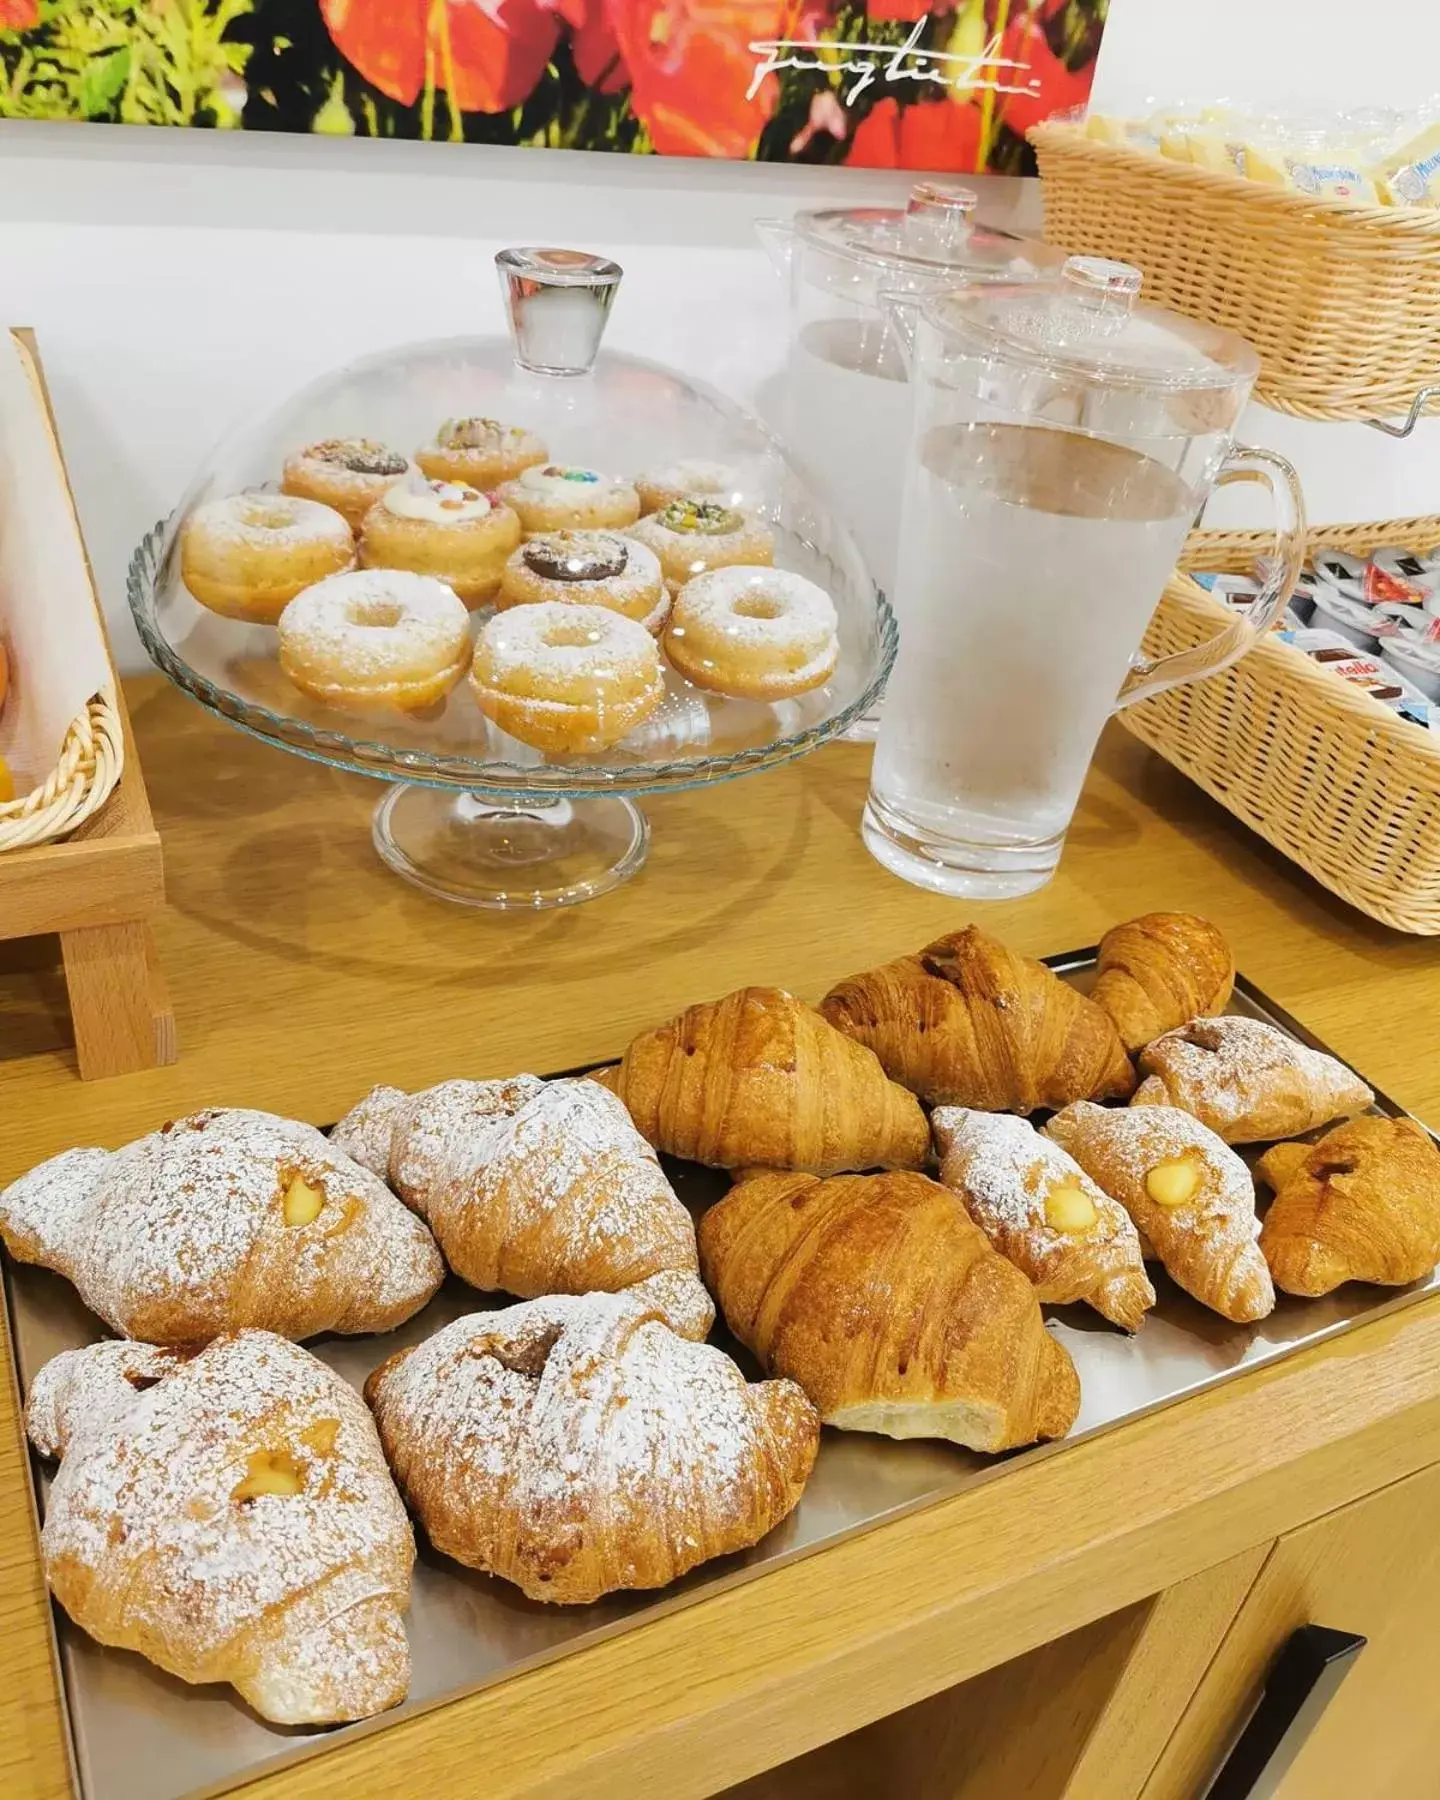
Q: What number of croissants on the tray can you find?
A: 12